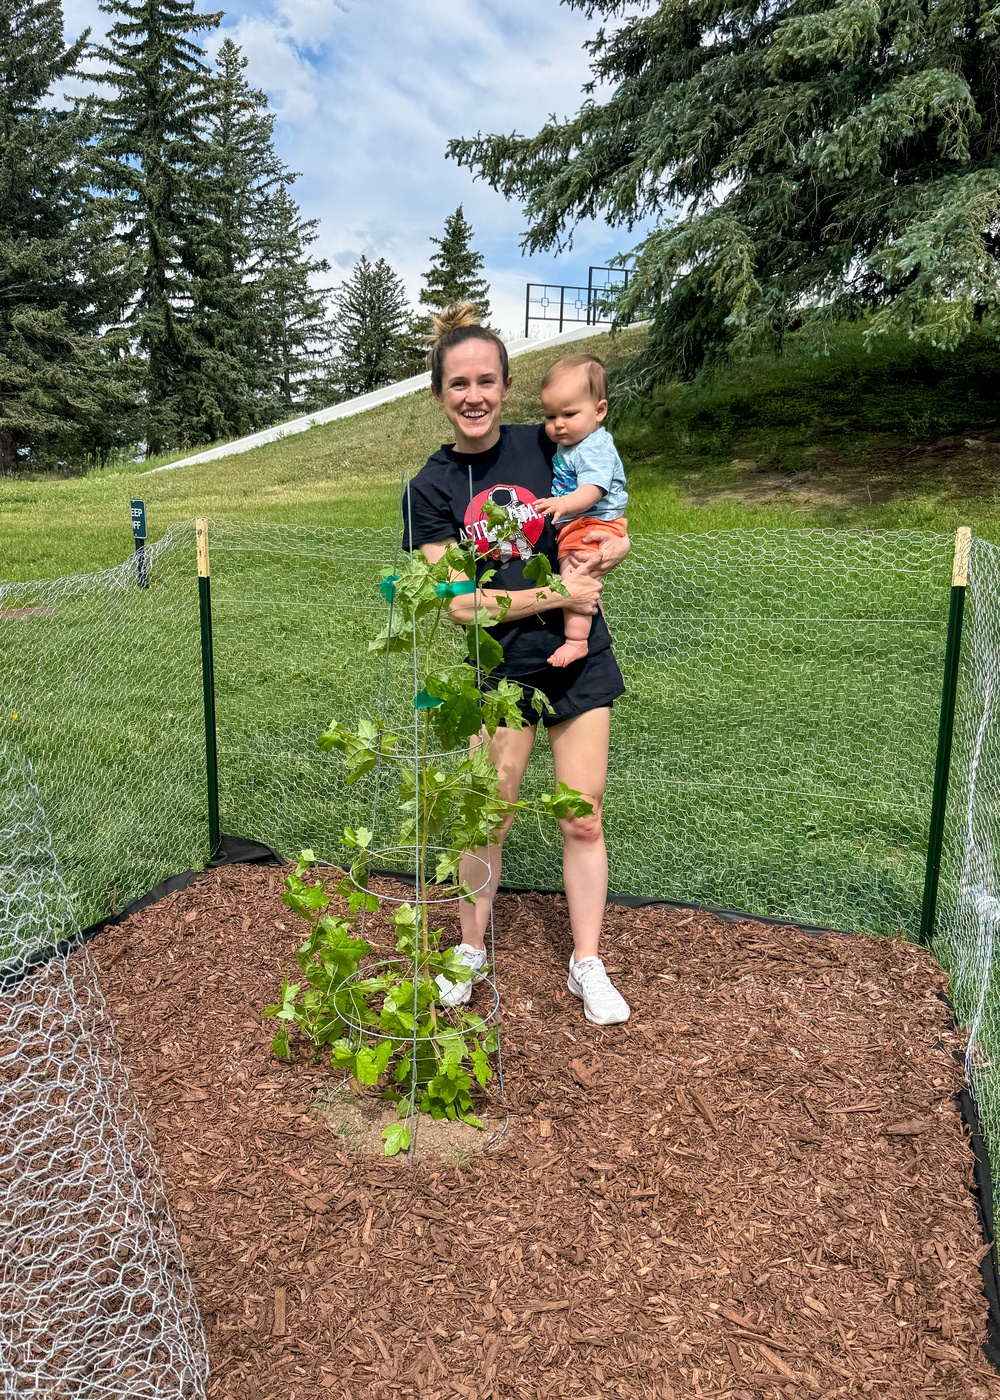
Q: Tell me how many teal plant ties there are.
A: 3